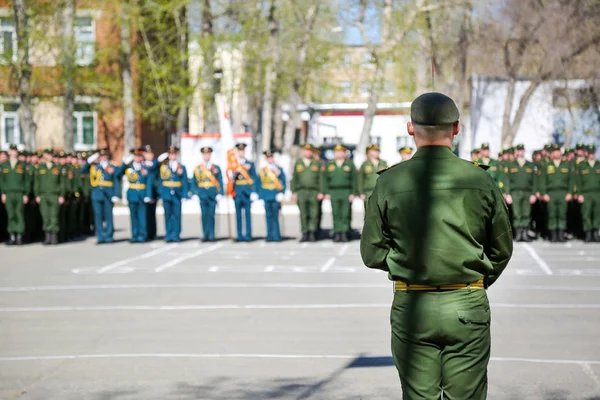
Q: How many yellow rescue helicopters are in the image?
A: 0